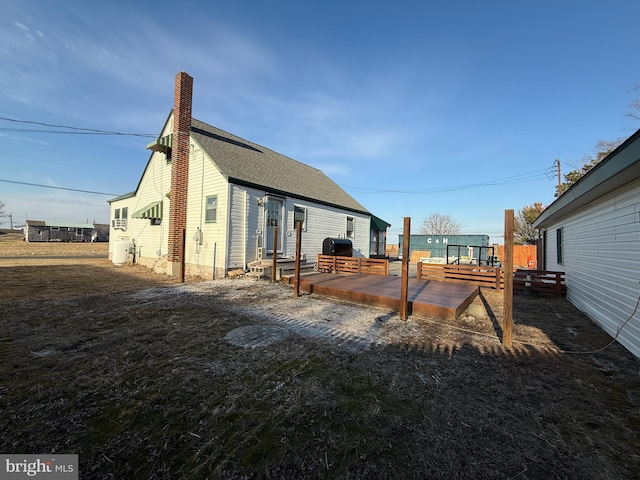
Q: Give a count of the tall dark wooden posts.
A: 5